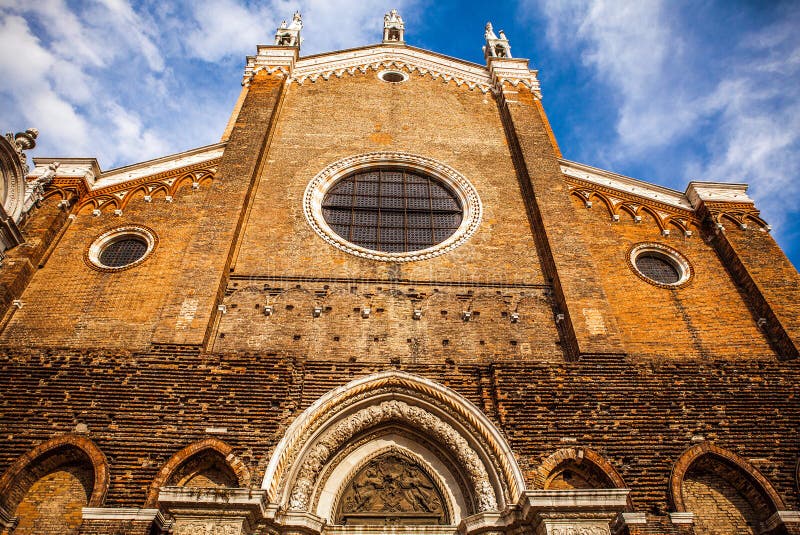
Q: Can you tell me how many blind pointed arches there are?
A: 4